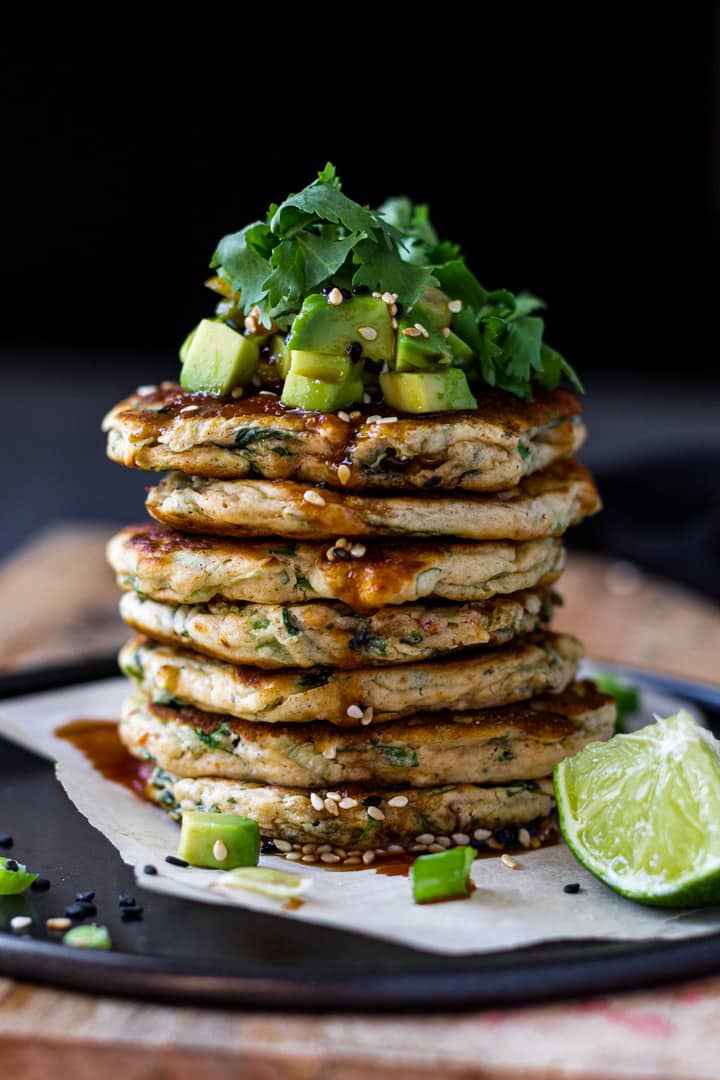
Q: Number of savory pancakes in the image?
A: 7